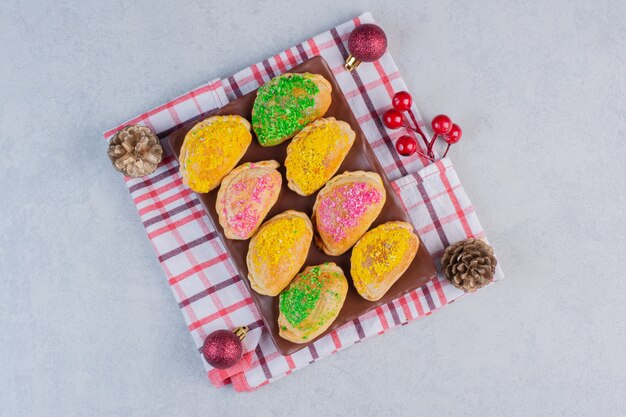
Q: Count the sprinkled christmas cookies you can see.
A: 8